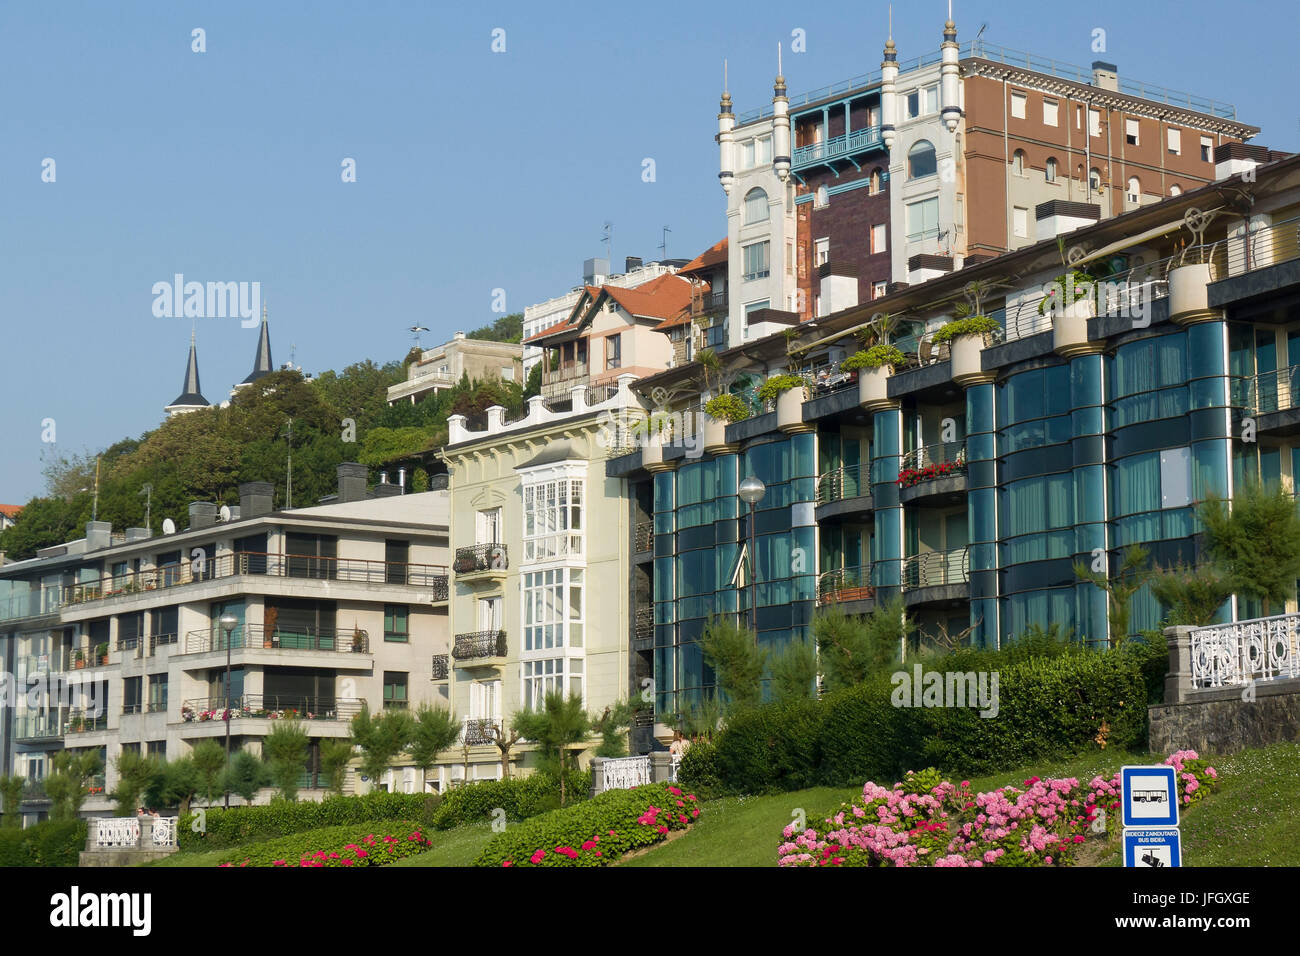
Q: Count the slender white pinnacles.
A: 4